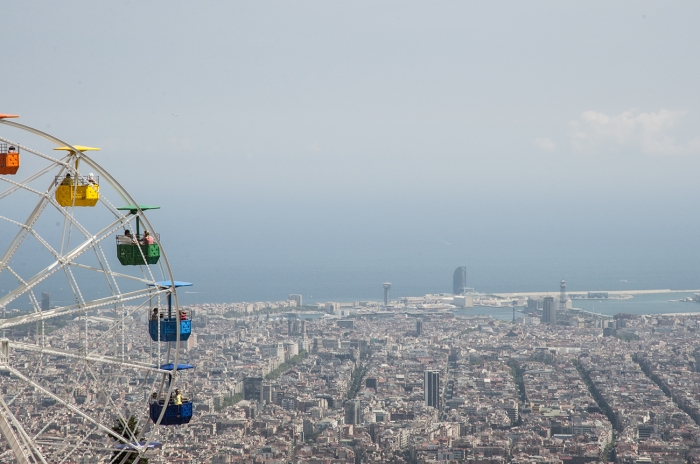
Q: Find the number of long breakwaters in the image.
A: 1